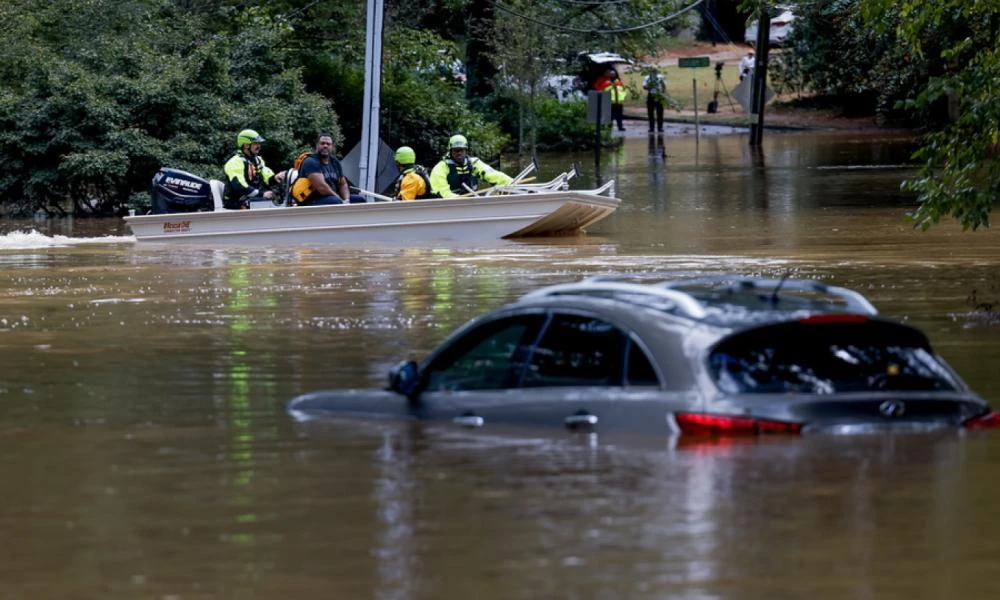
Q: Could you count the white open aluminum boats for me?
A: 1